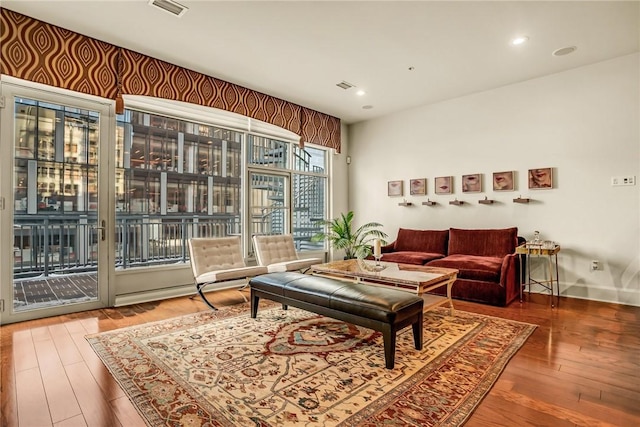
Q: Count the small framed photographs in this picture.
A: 6